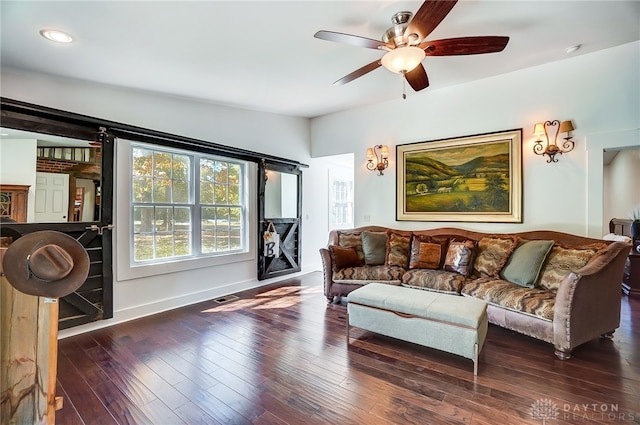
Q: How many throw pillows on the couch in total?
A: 9